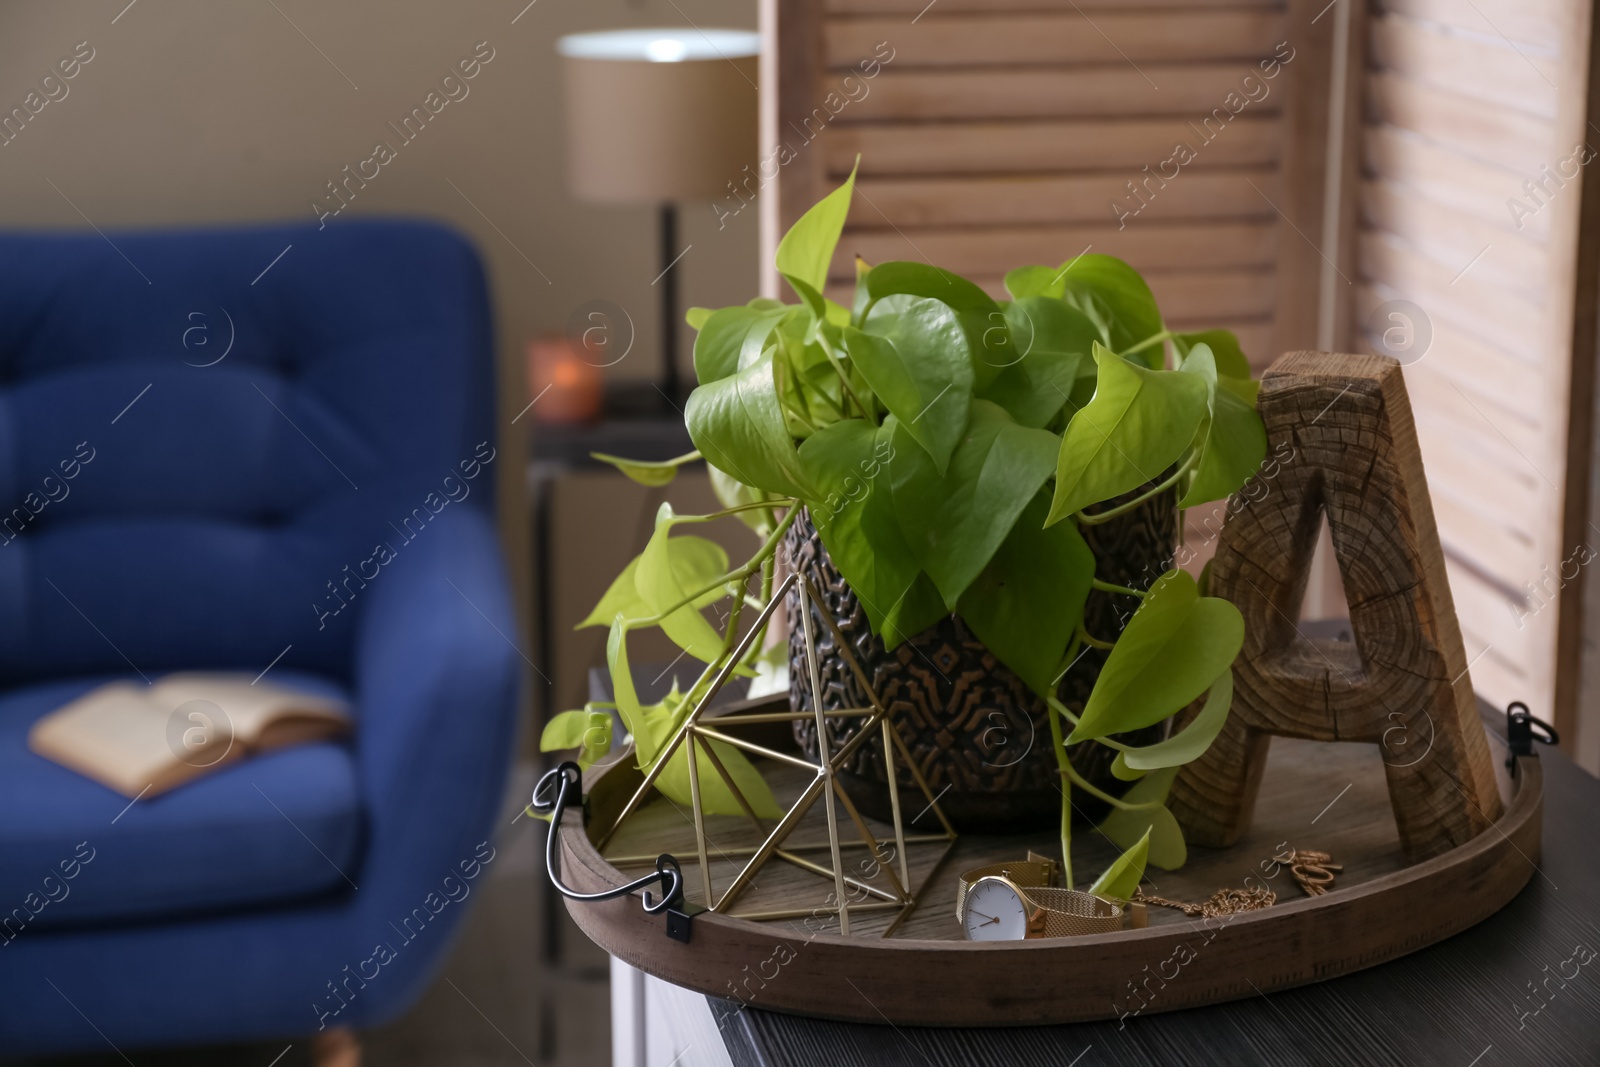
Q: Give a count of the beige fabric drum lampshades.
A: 1